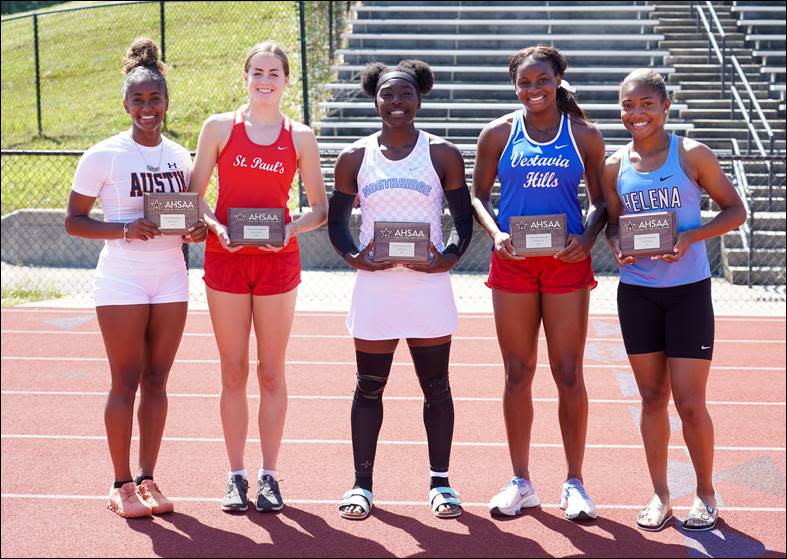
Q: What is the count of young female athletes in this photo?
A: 5